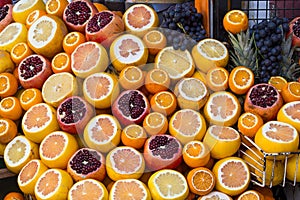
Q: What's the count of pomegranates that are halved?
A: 10